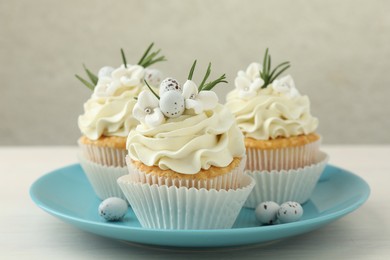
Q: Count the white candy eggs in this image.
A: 7